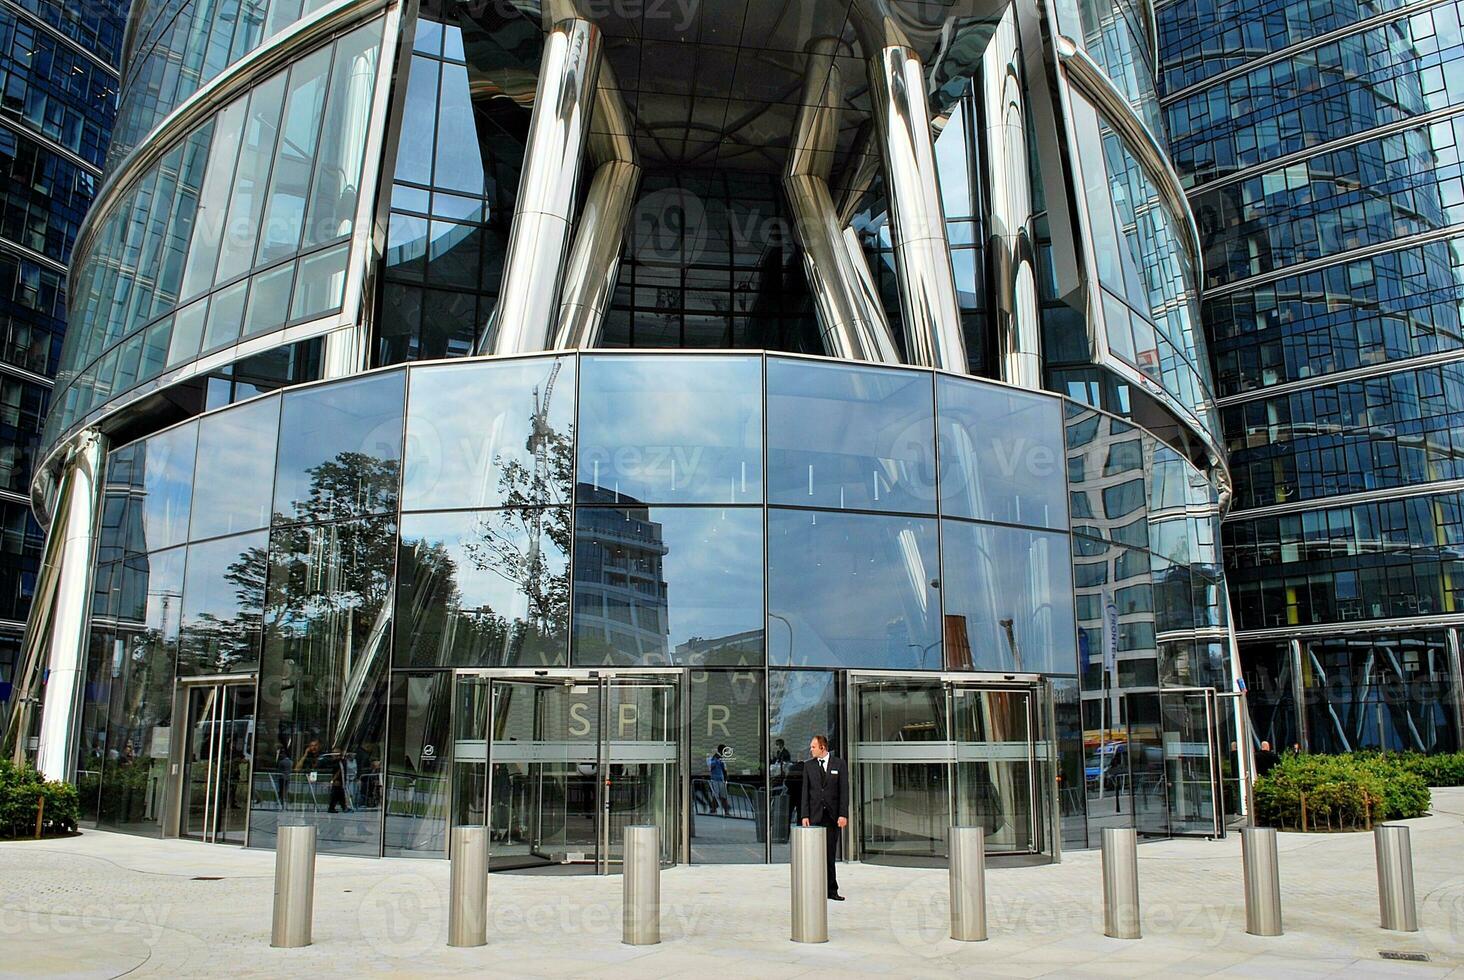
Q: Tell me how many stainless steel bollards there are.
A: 8